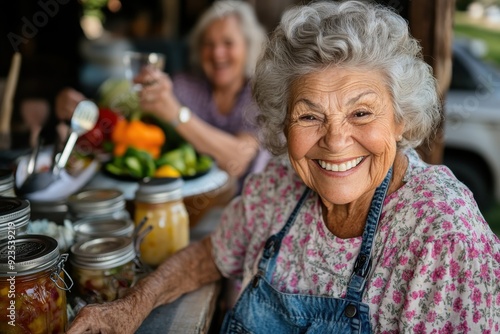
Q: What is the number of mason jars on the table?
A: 7